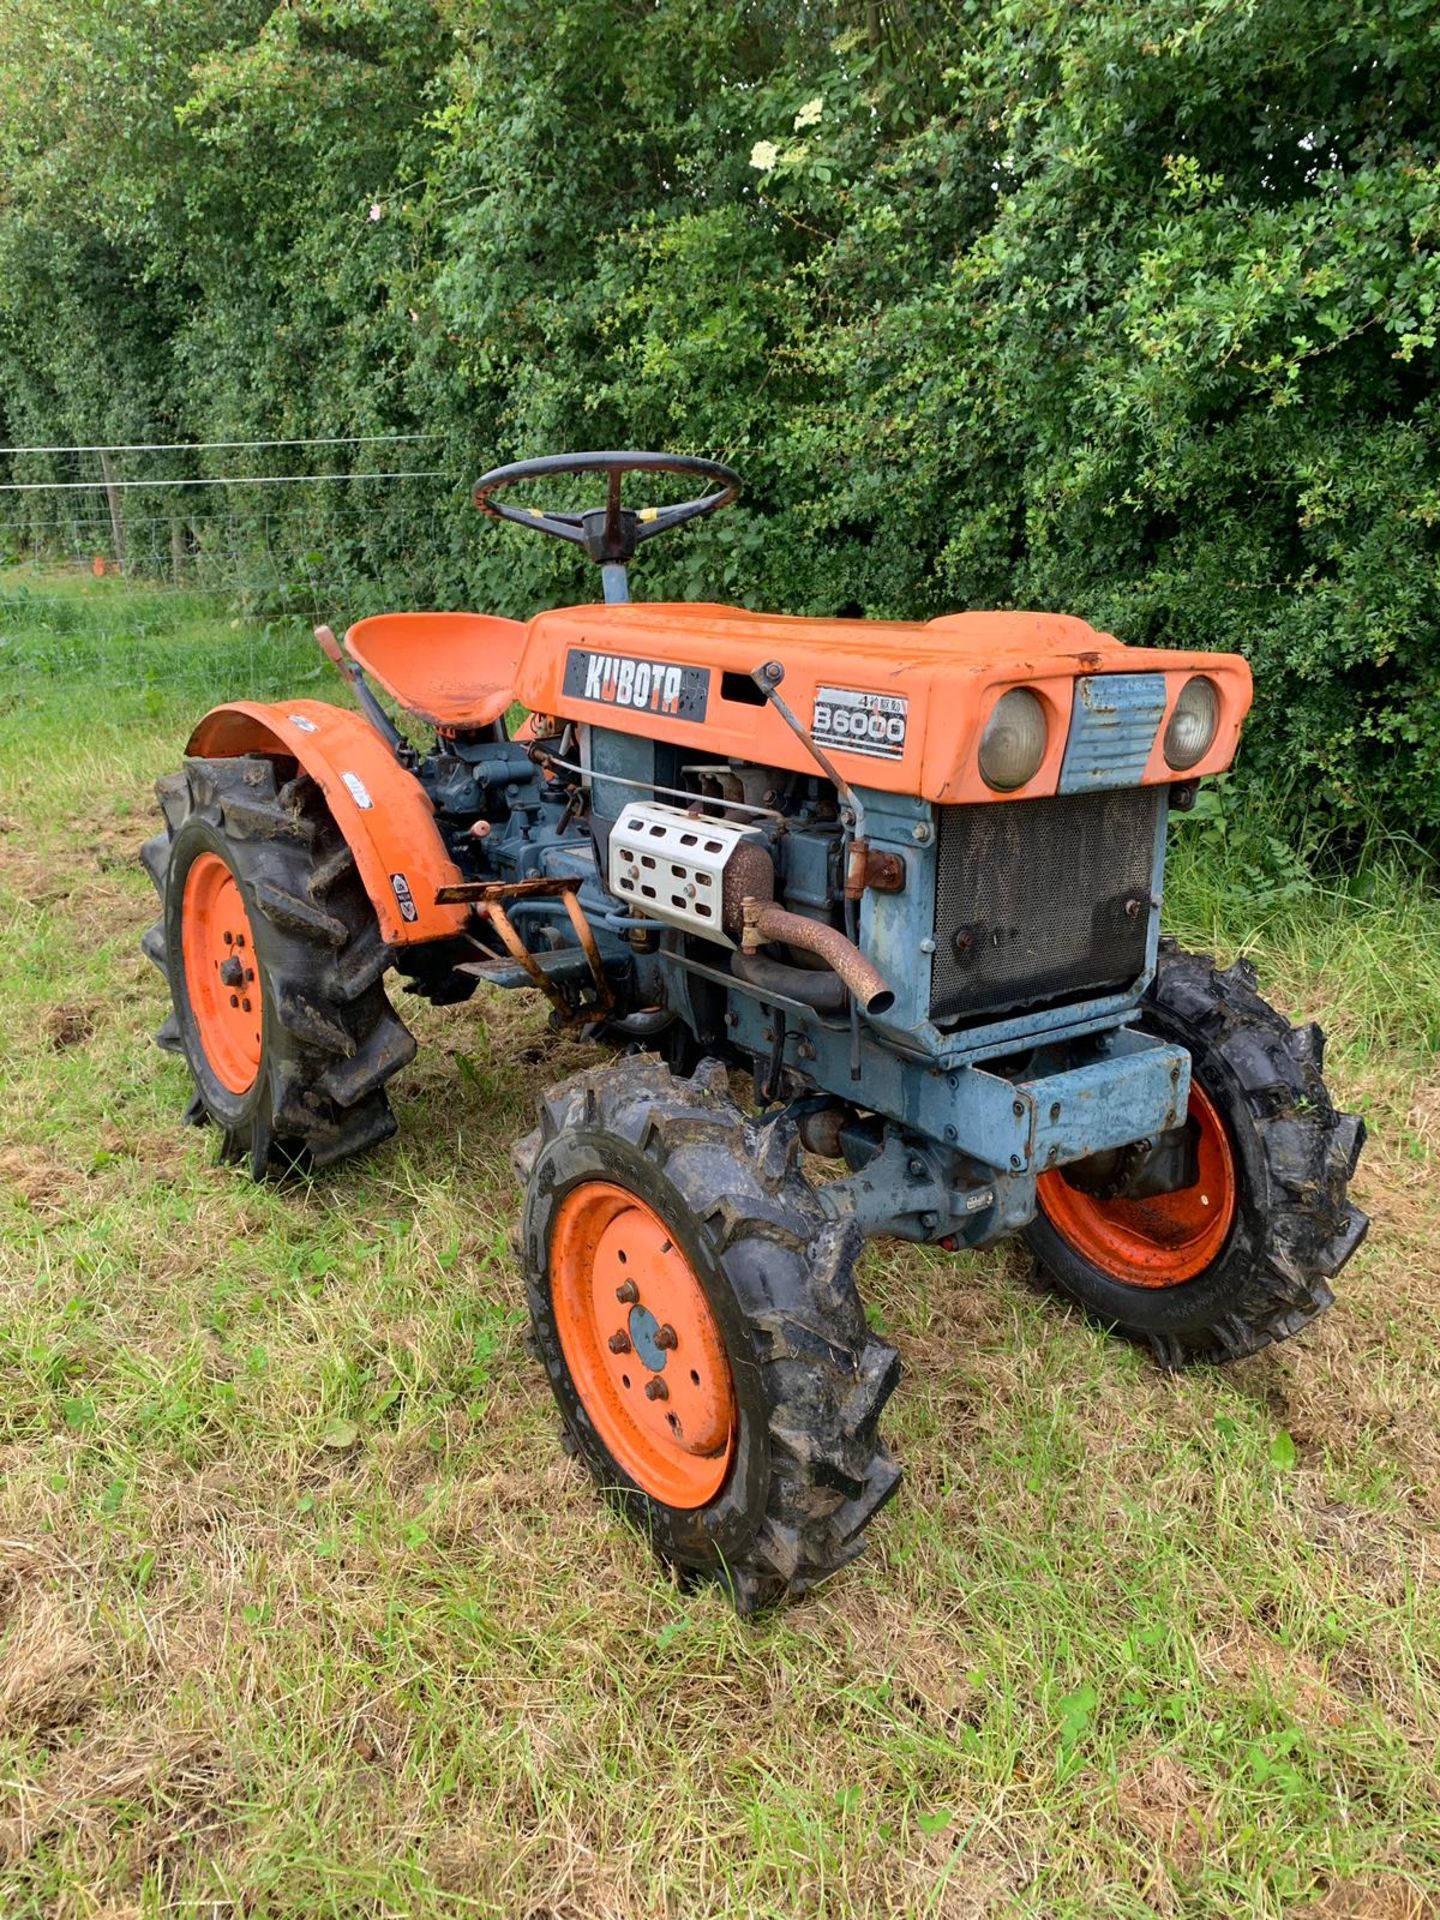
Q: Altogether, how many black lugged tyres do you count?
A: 3